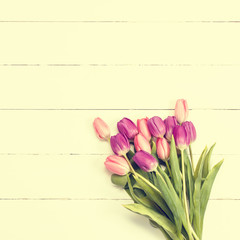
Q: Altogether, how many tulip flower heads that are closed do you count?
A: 13